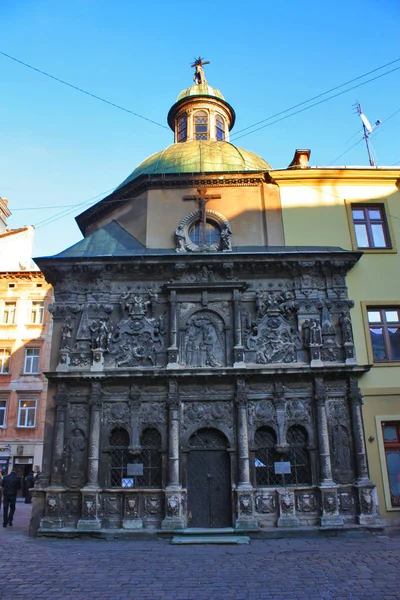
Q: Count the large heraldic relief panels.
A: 2